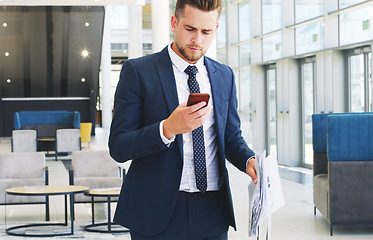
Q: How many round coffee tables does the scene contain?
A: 2